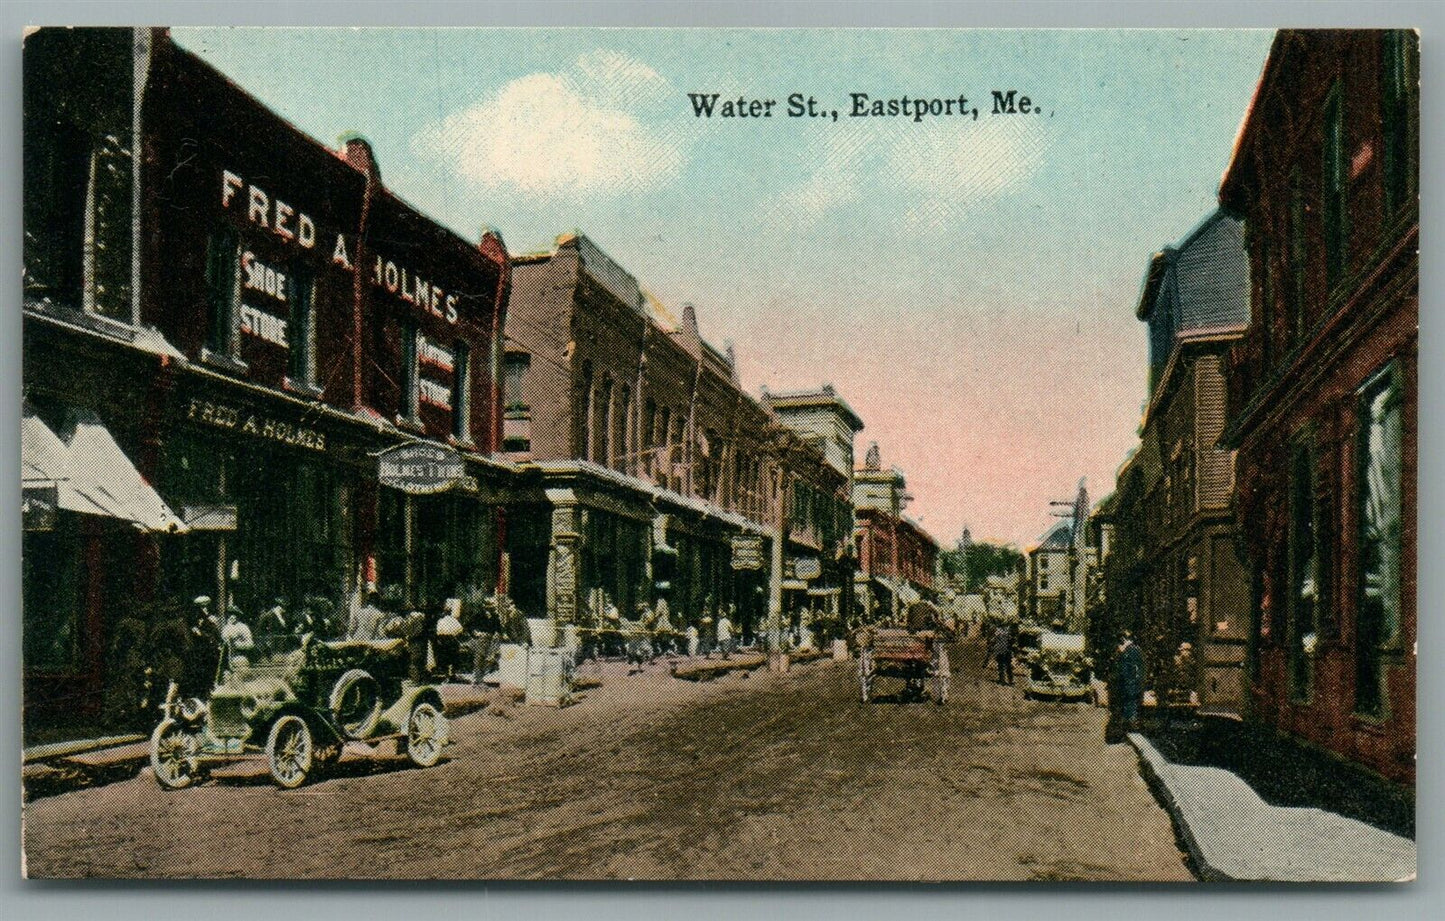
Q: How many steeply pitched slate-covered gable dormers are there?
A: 0